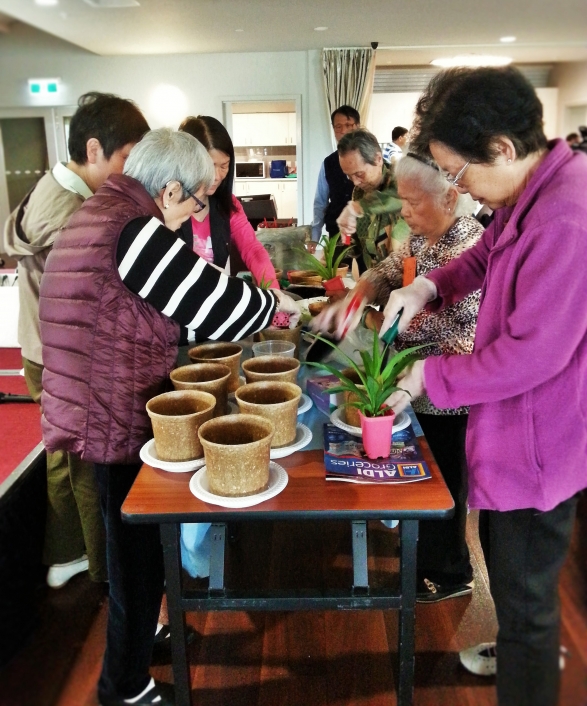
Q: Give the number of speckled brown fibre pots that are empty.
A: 6